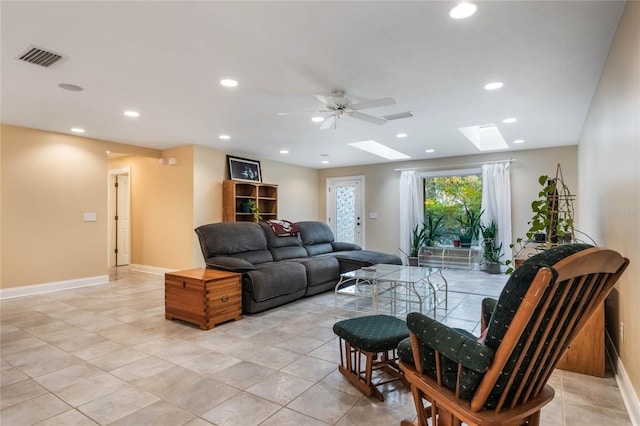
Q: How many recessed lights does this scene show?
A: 13